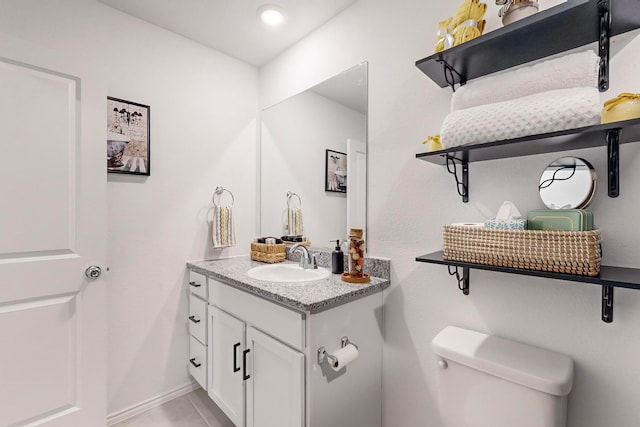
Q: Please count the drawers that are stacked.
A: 3